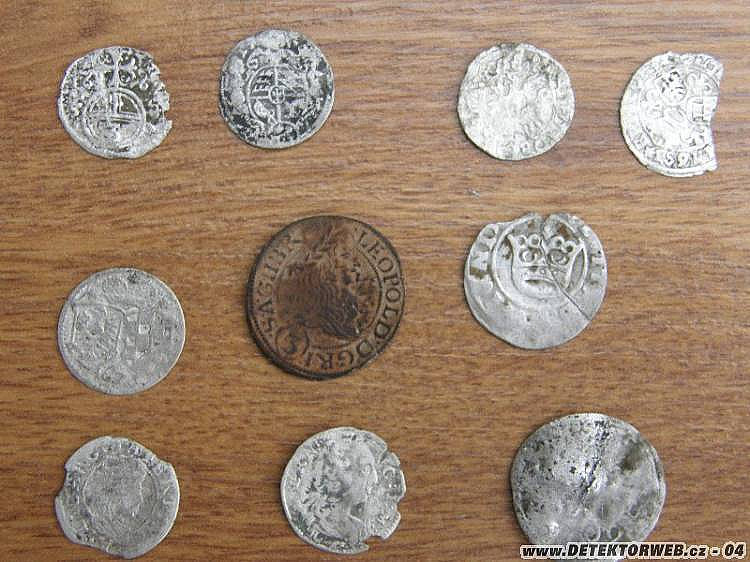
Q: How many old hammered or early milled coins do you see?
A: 10